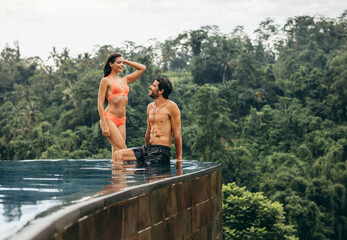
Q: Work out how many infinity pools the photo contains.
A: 1